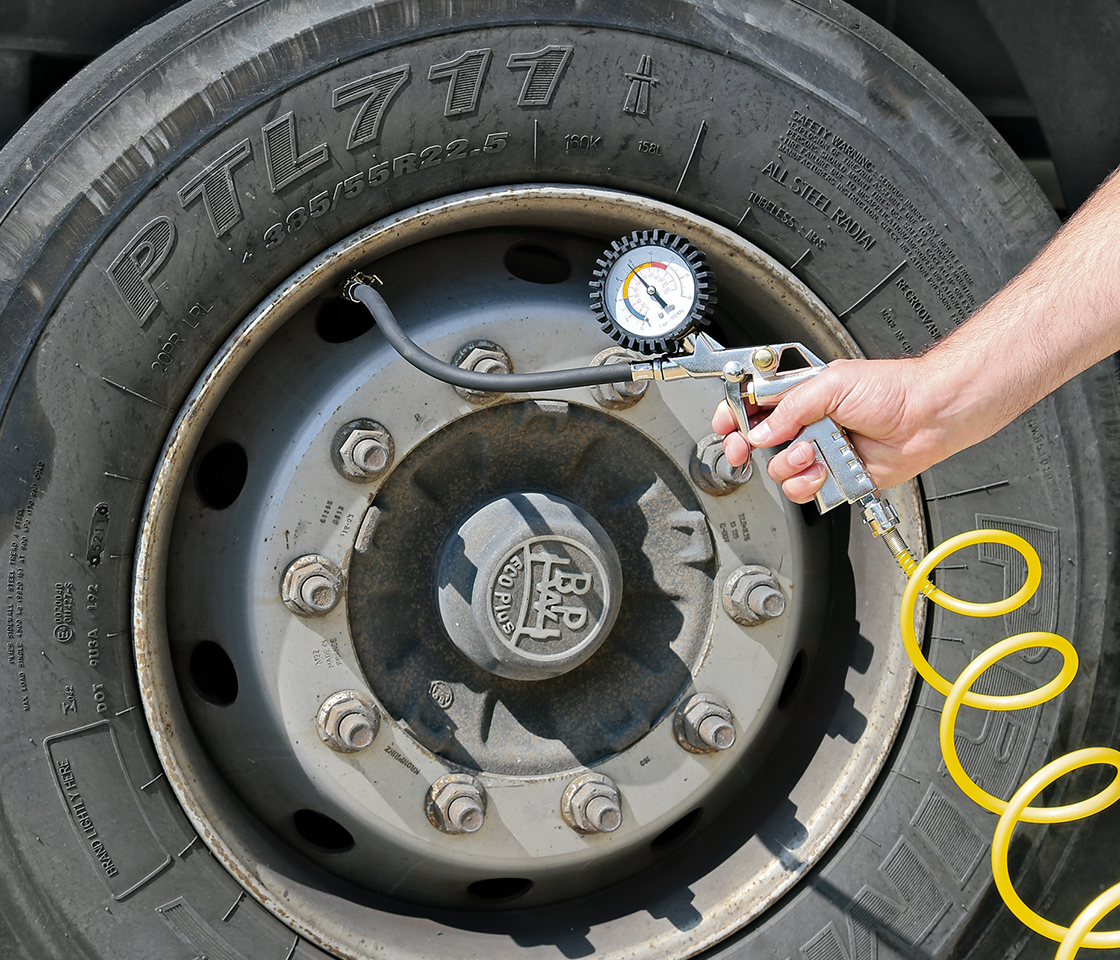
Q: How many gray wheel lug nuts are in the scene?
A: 10